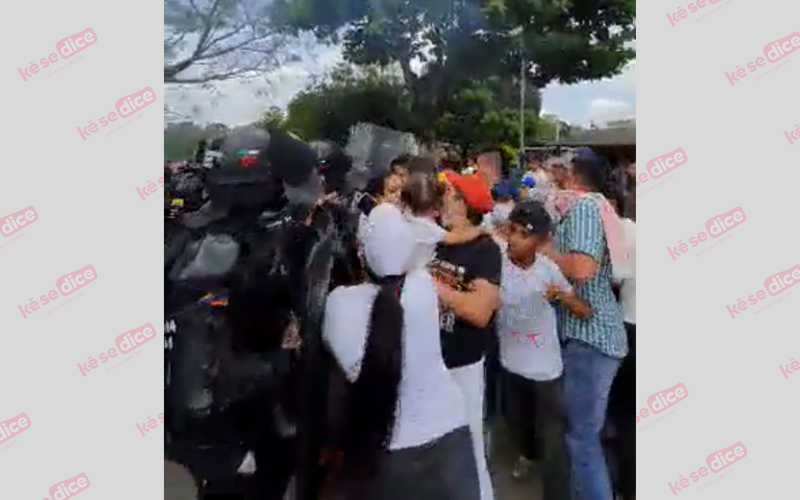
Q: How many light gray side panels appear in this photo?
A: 2